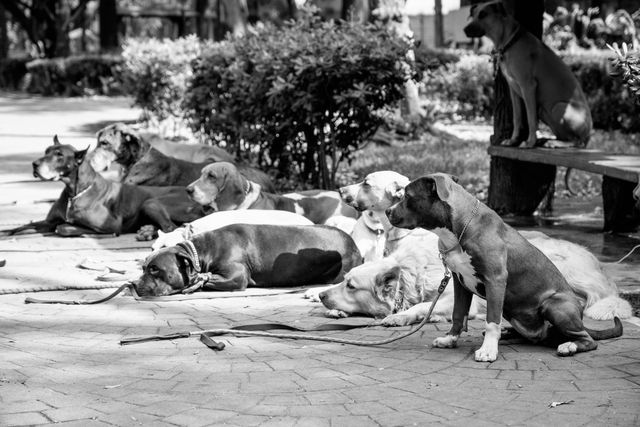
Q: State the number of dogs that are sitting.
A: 2